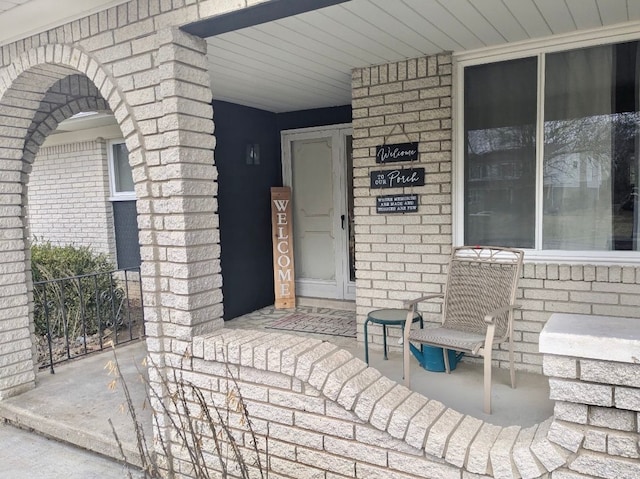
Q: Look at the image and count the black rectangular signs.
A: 3